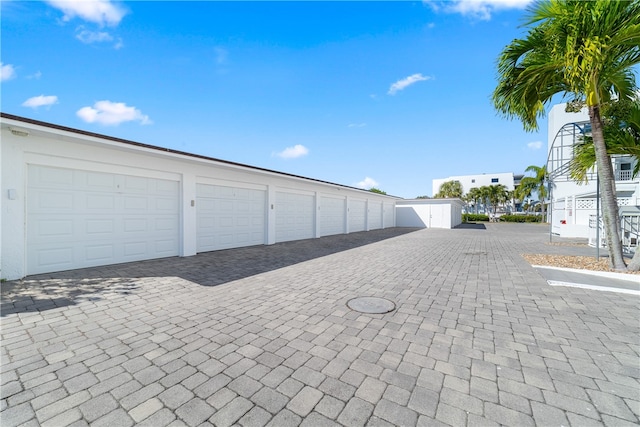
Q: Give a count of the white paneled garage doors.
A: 7